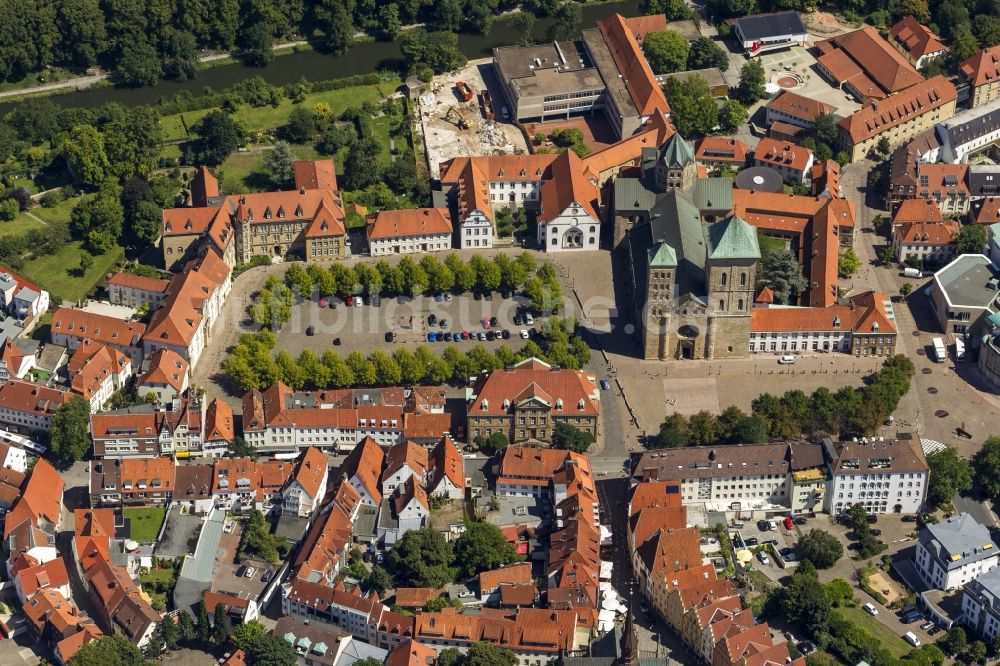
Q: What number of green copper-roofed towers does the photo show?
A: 3